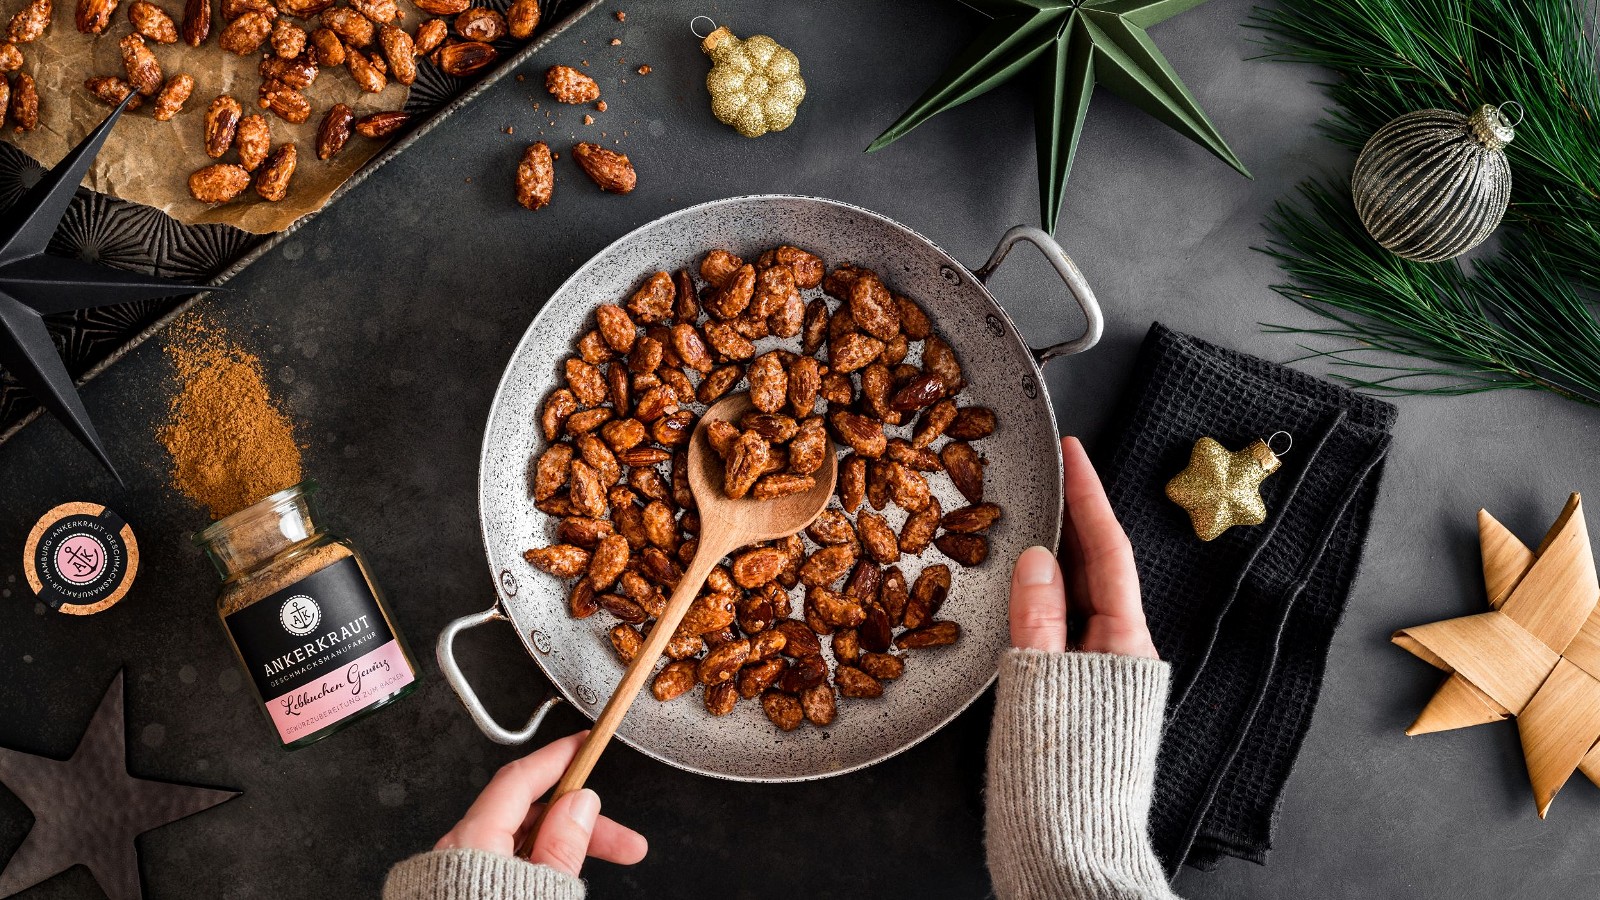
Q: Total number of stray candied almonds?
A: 3